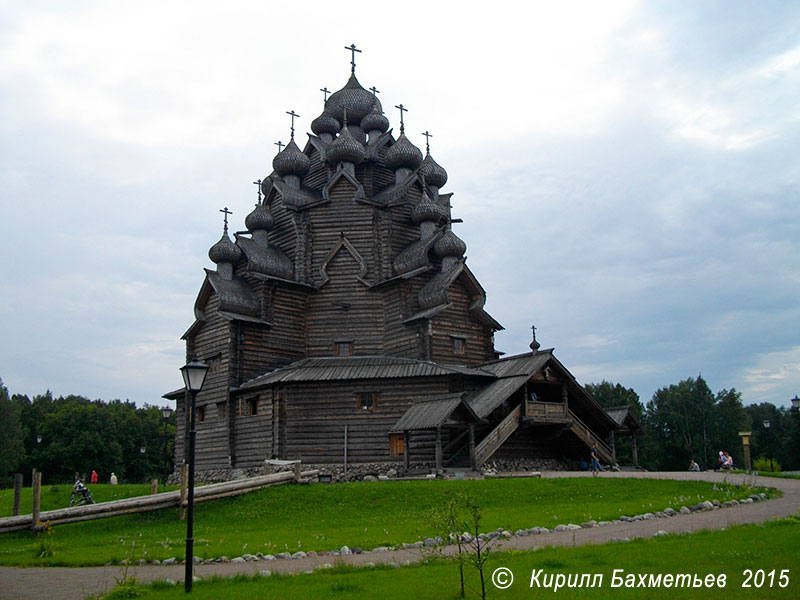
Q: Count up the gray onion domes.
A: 13